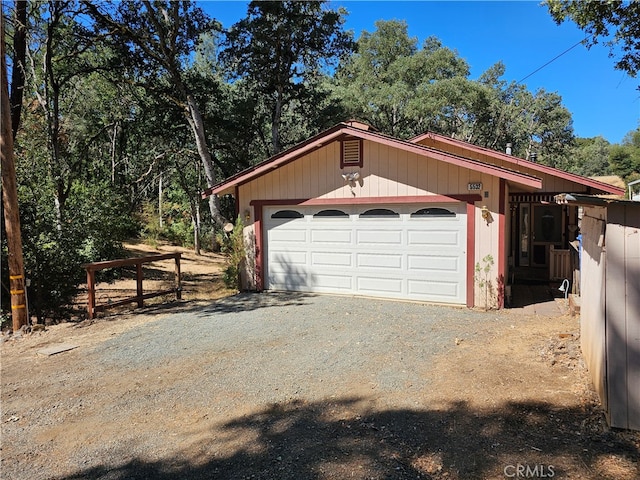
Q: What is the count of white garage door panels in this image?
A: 12